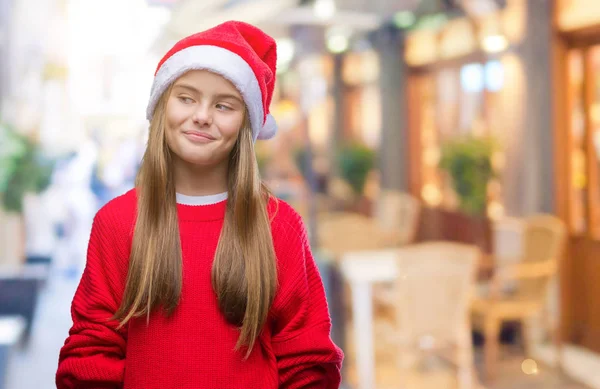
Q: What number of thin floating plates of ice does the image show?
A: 0